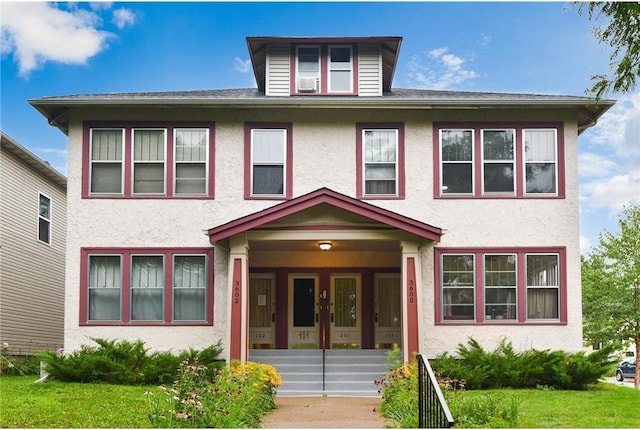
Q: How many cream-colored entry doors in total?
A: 4